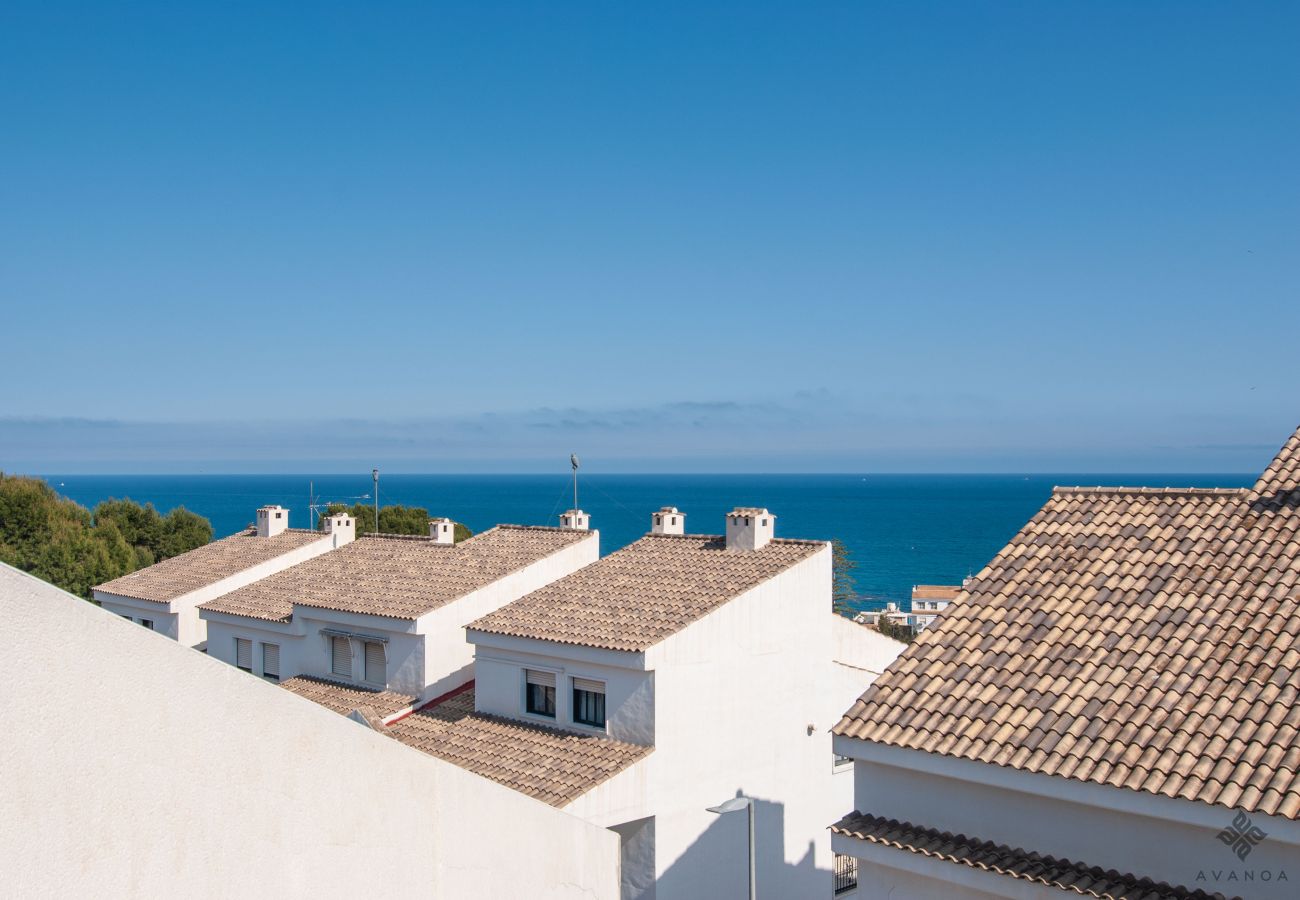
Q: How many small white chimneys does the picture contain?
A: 6